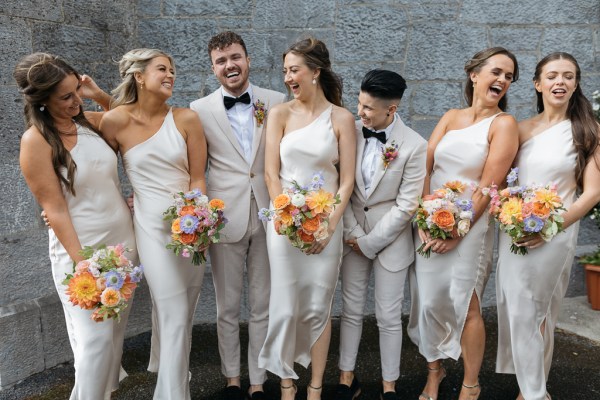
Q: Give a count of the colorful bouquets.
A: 5